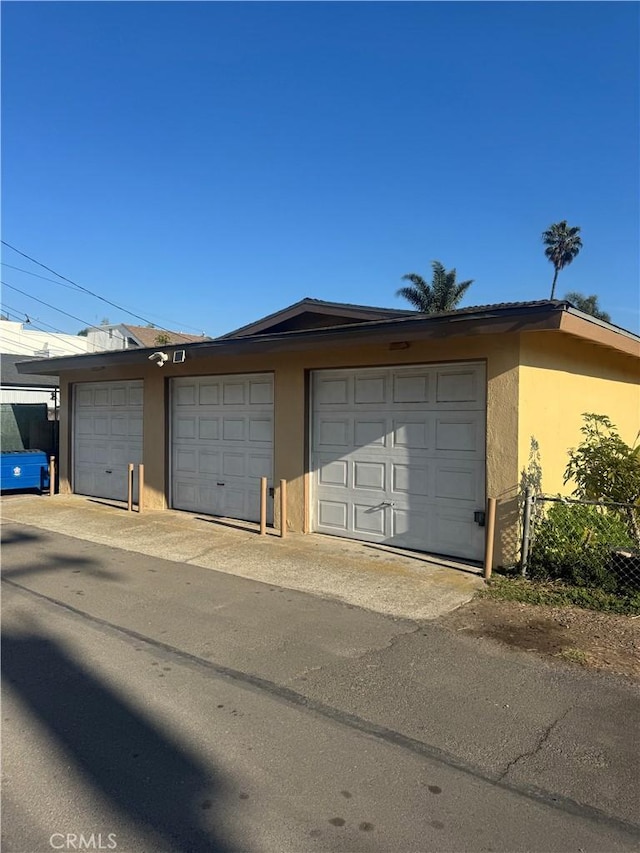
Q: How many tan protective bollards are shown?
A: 6